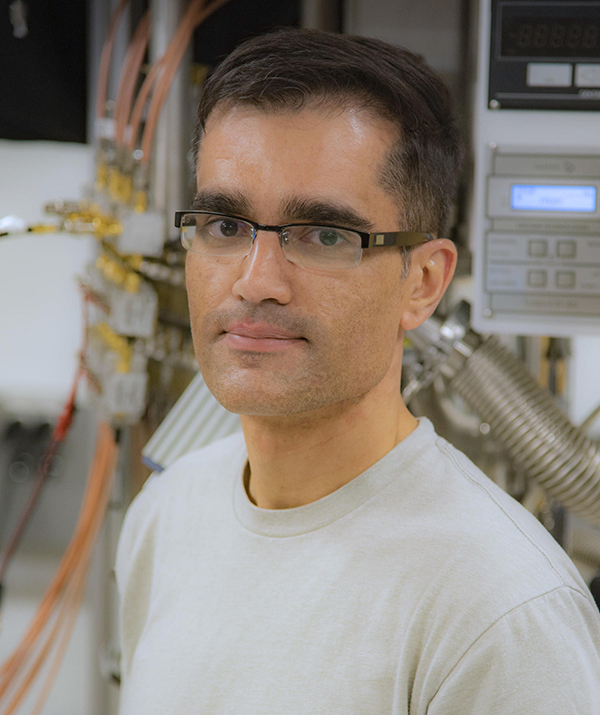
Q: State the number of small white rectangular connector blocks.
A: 3